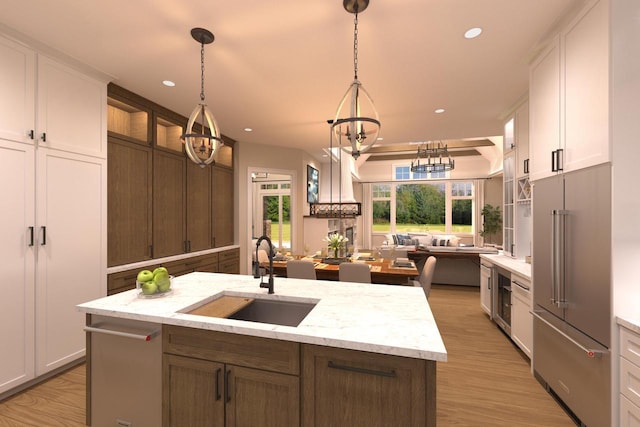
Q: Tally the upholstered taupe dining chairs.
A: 4